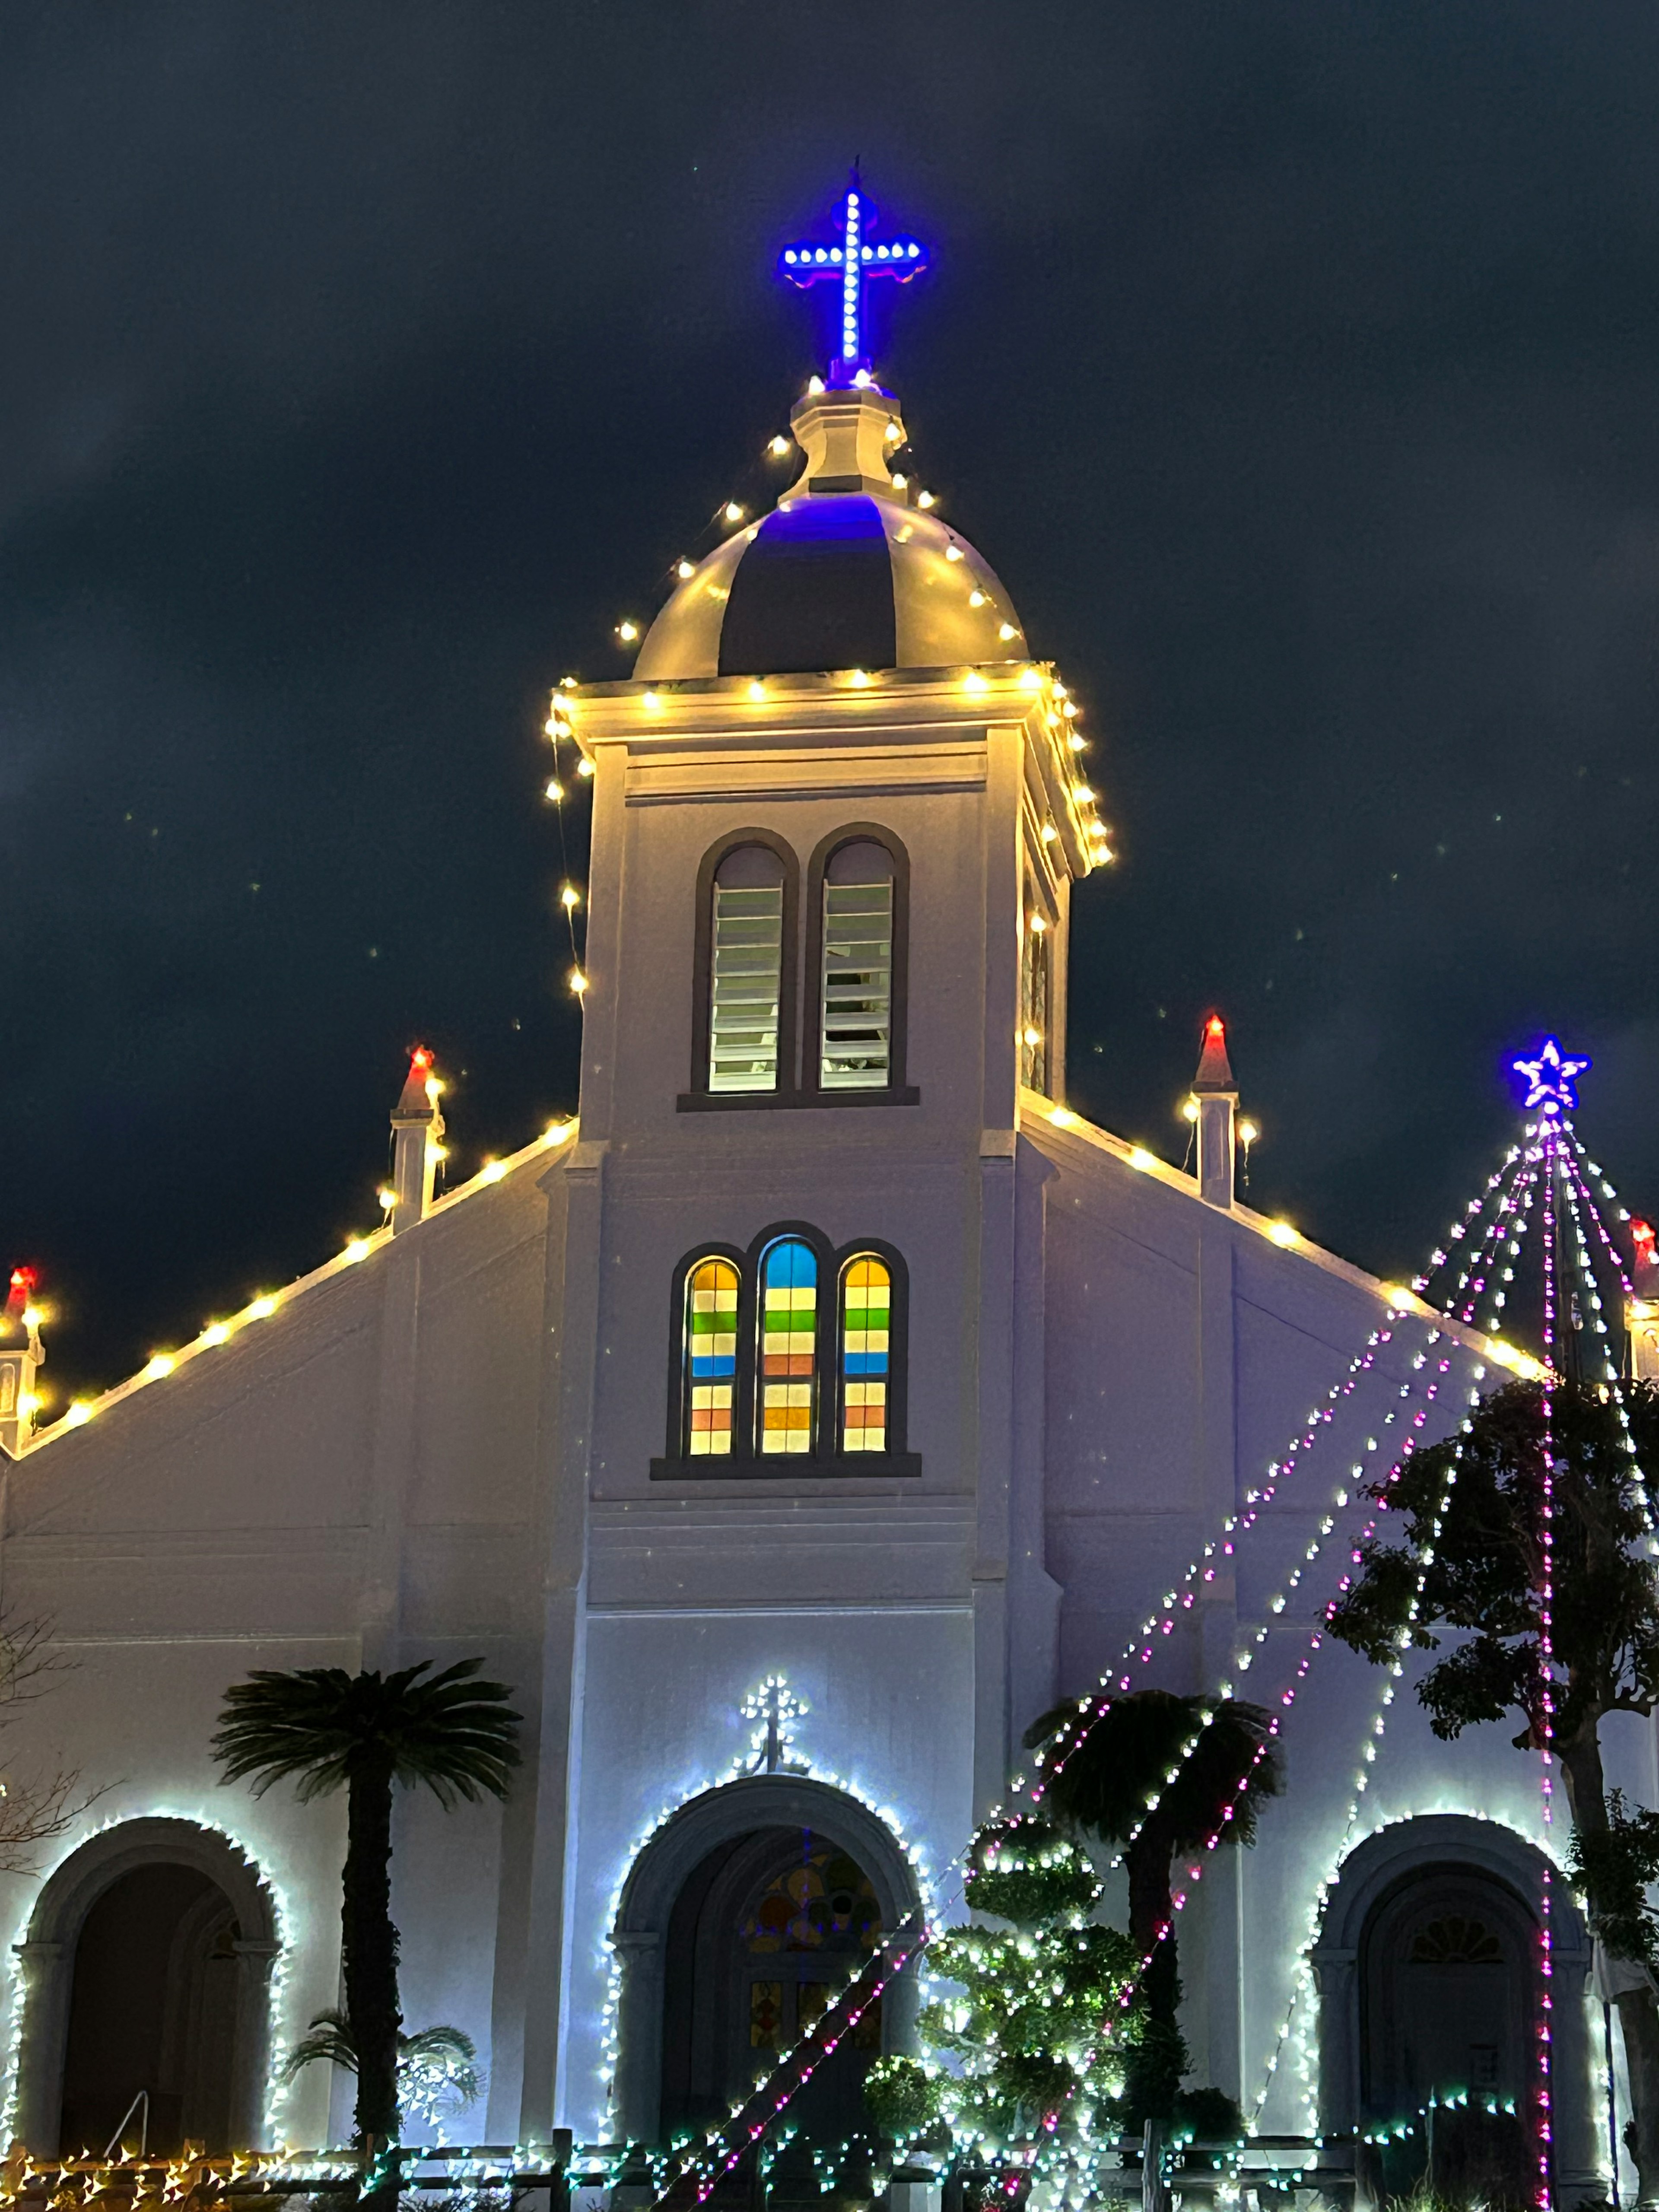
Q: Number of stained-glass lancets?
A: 3